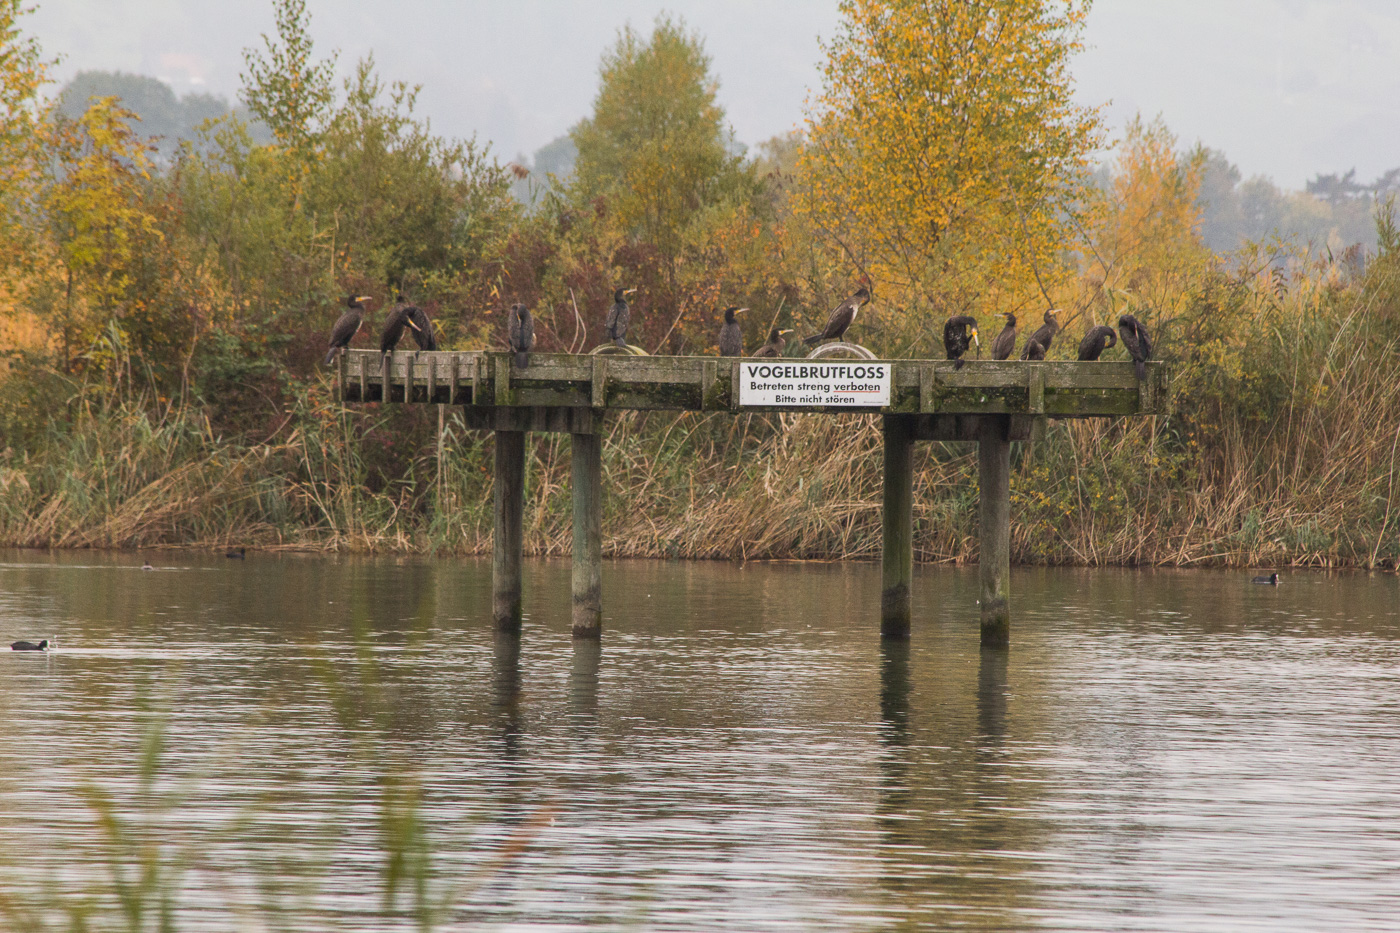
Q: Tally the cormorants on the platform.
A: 13